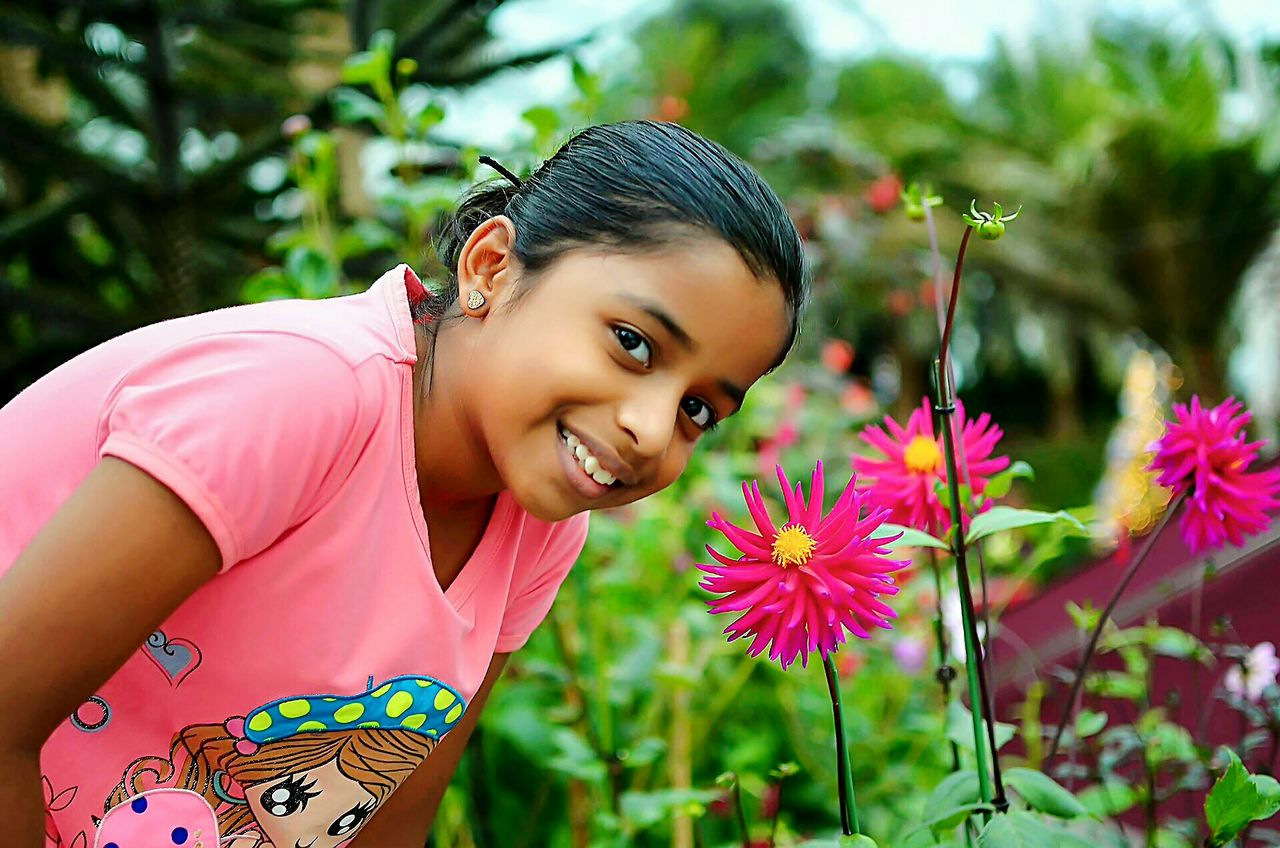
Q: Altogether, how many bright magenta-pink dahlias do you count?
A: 3